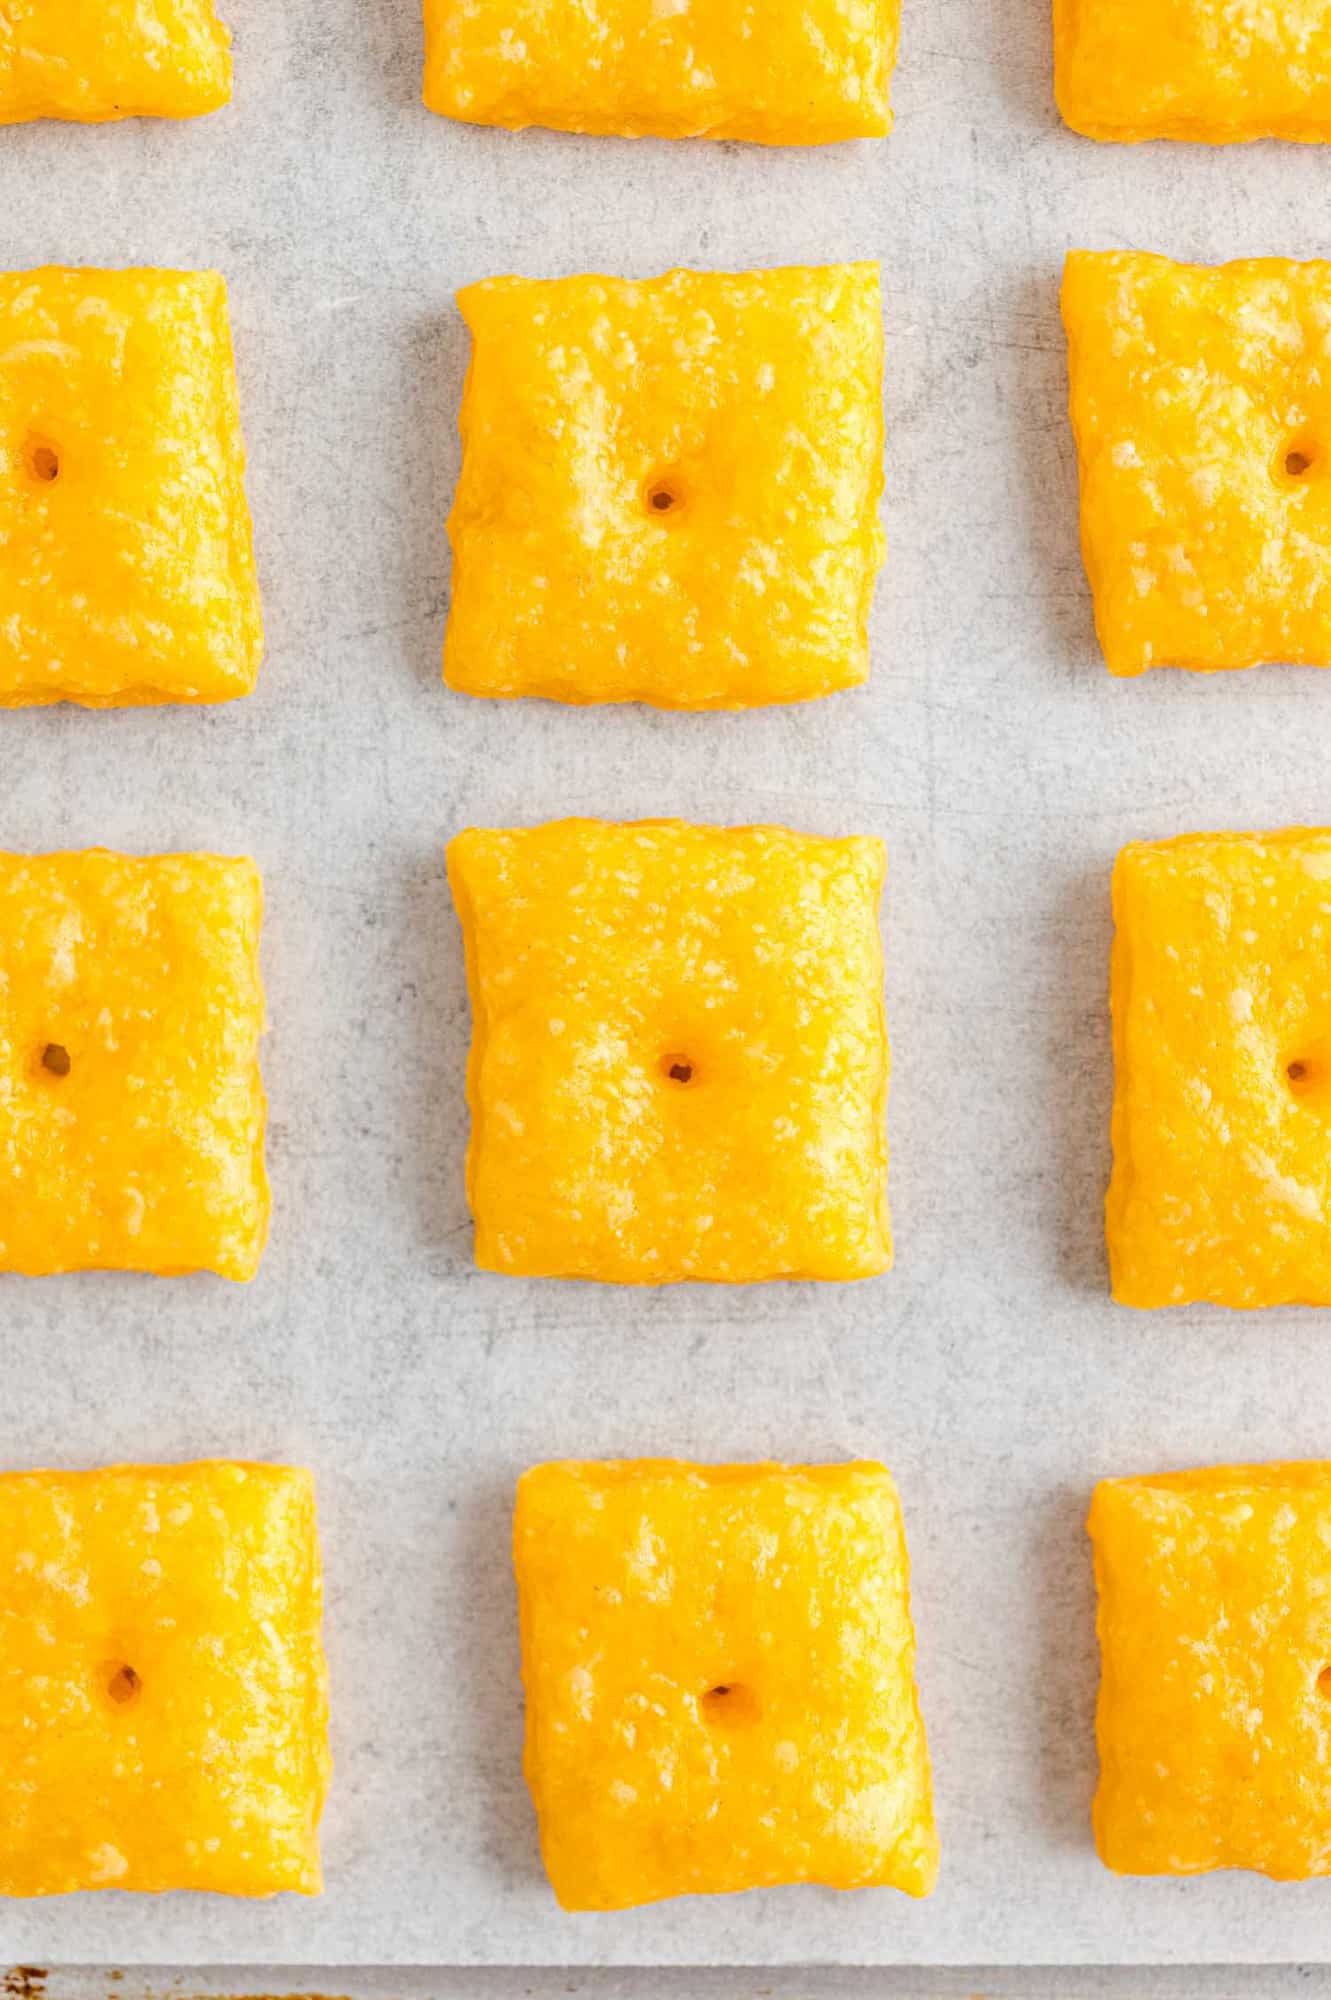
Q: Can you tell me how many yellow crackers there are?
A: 12